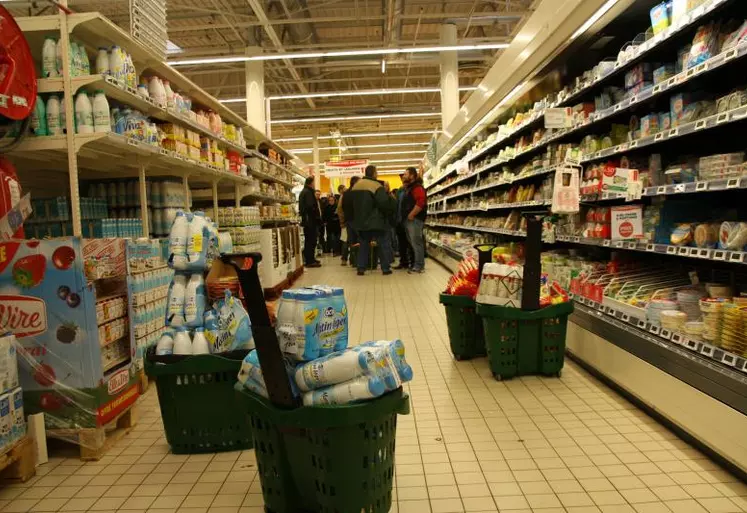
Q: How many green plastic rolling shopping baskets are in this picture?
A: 4